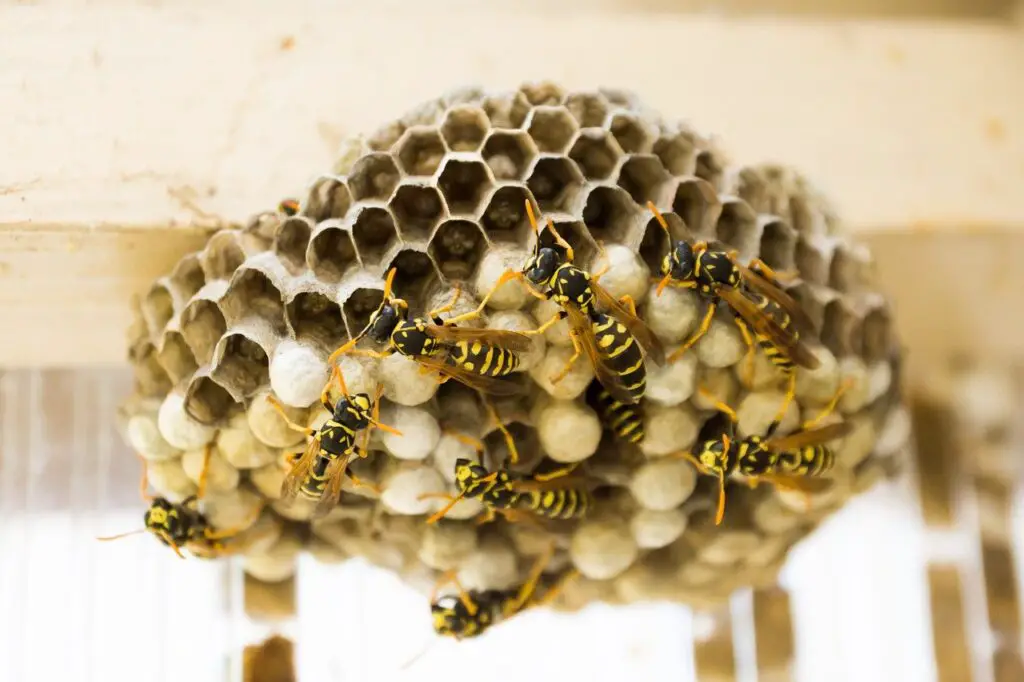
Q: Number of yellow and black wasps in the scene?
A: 9